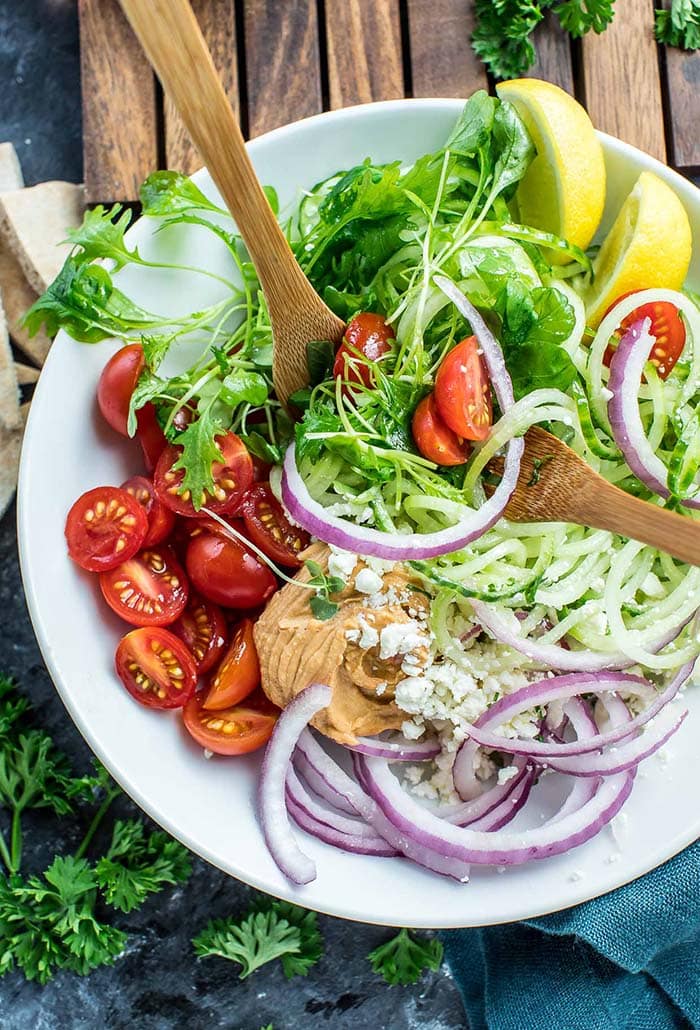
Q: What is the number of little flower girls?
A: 0